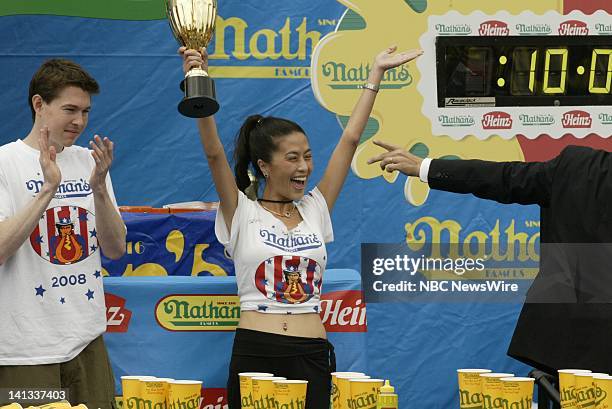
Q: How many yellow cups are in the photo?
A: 15